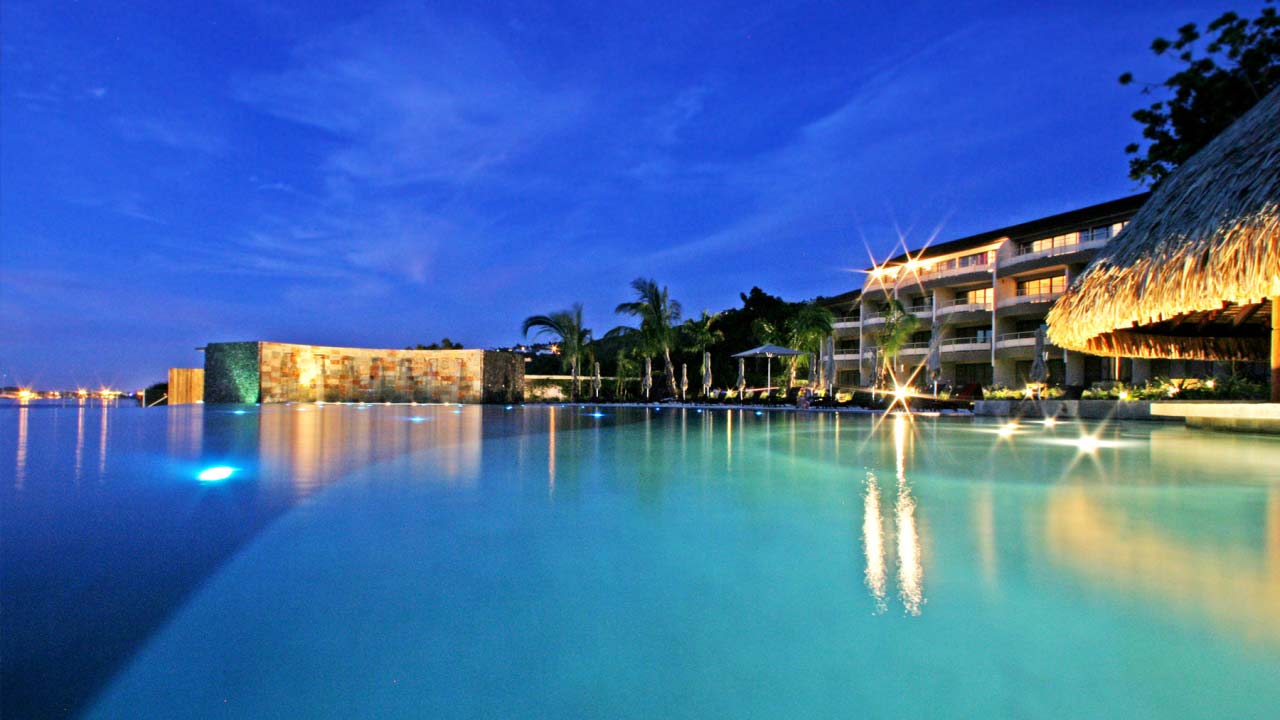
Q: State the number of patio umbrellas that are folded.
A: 10